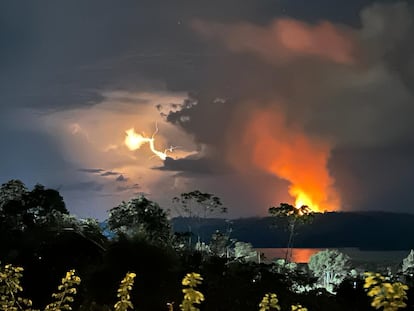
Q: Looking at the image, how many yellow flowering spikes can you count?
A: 7